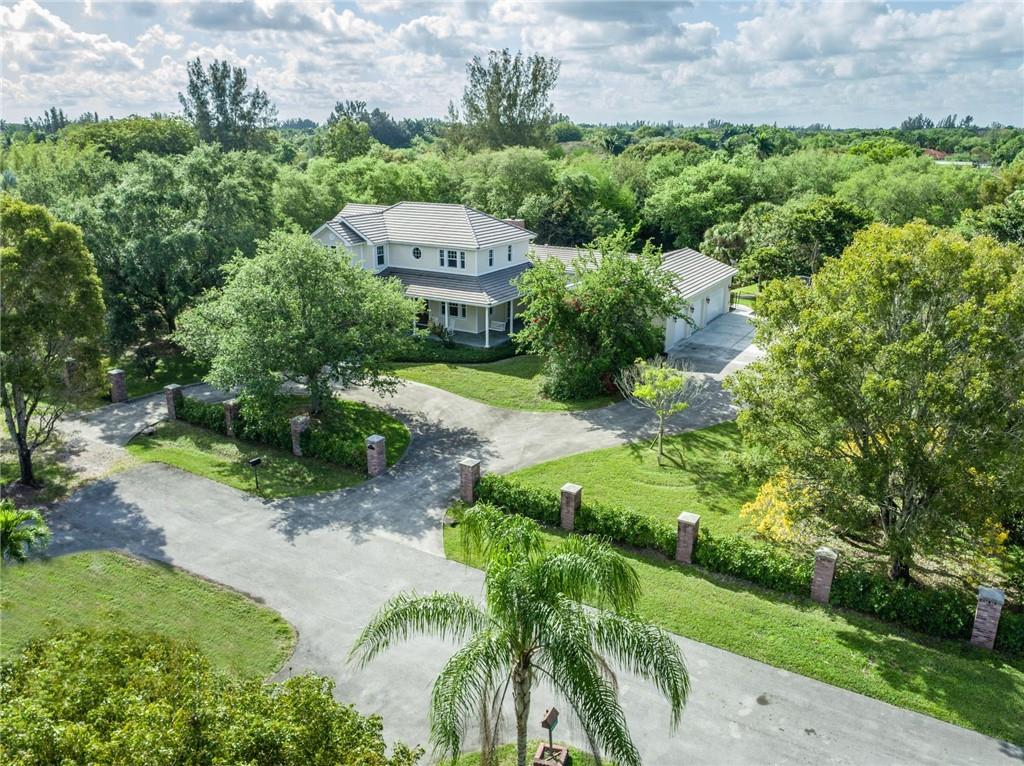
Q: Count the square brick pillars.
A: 11